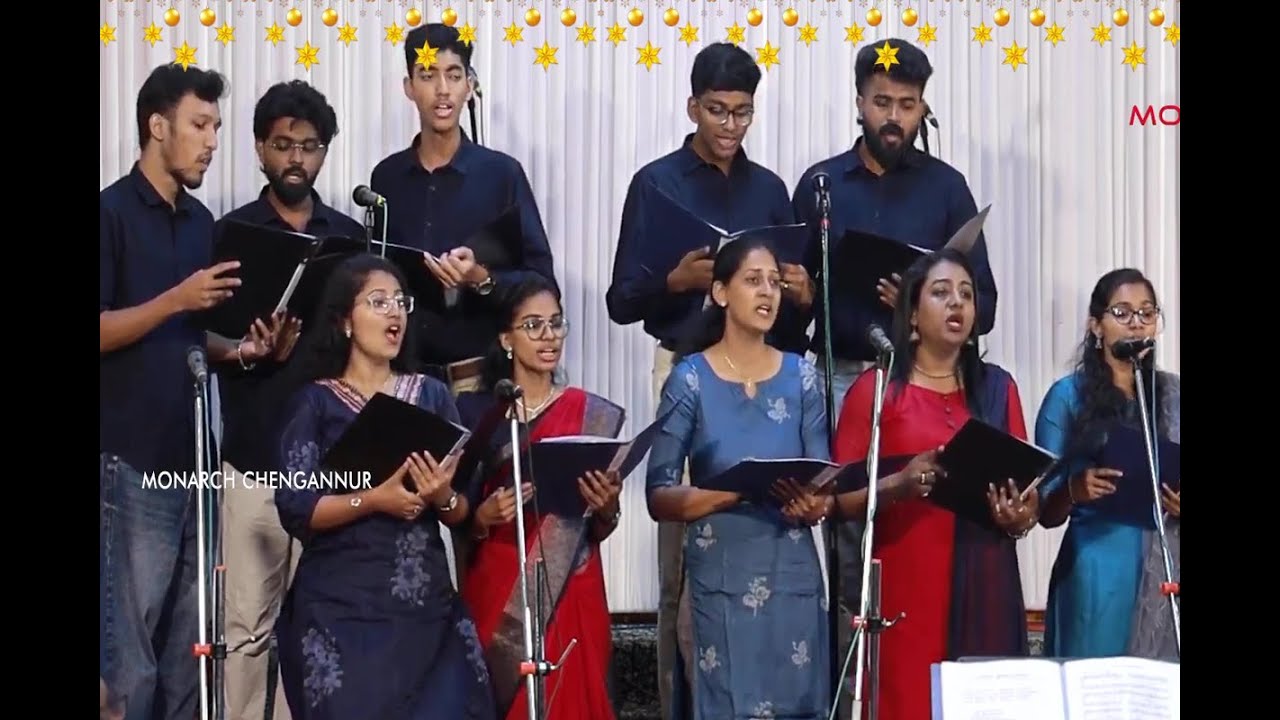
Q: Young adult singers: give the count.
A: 10